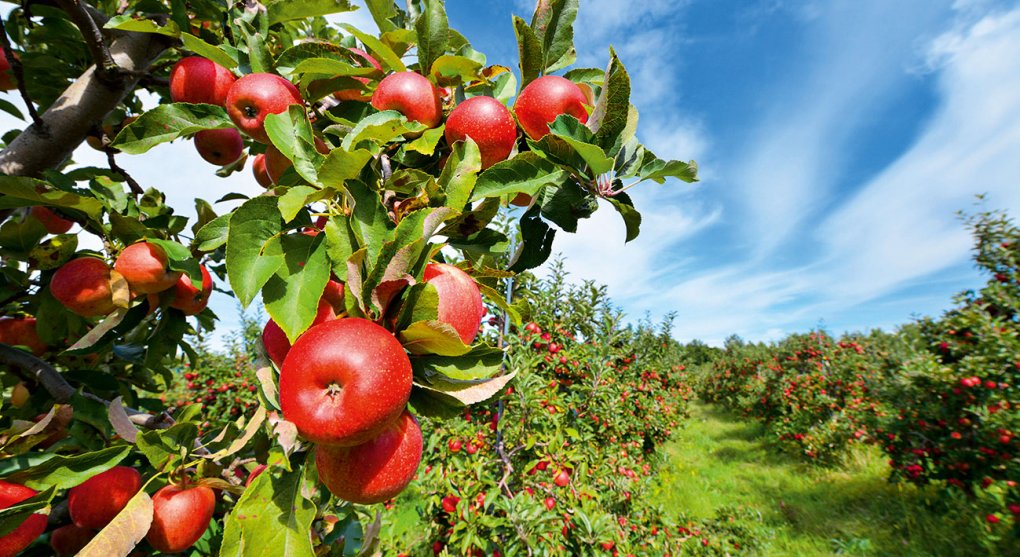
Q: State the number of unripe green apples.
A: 0